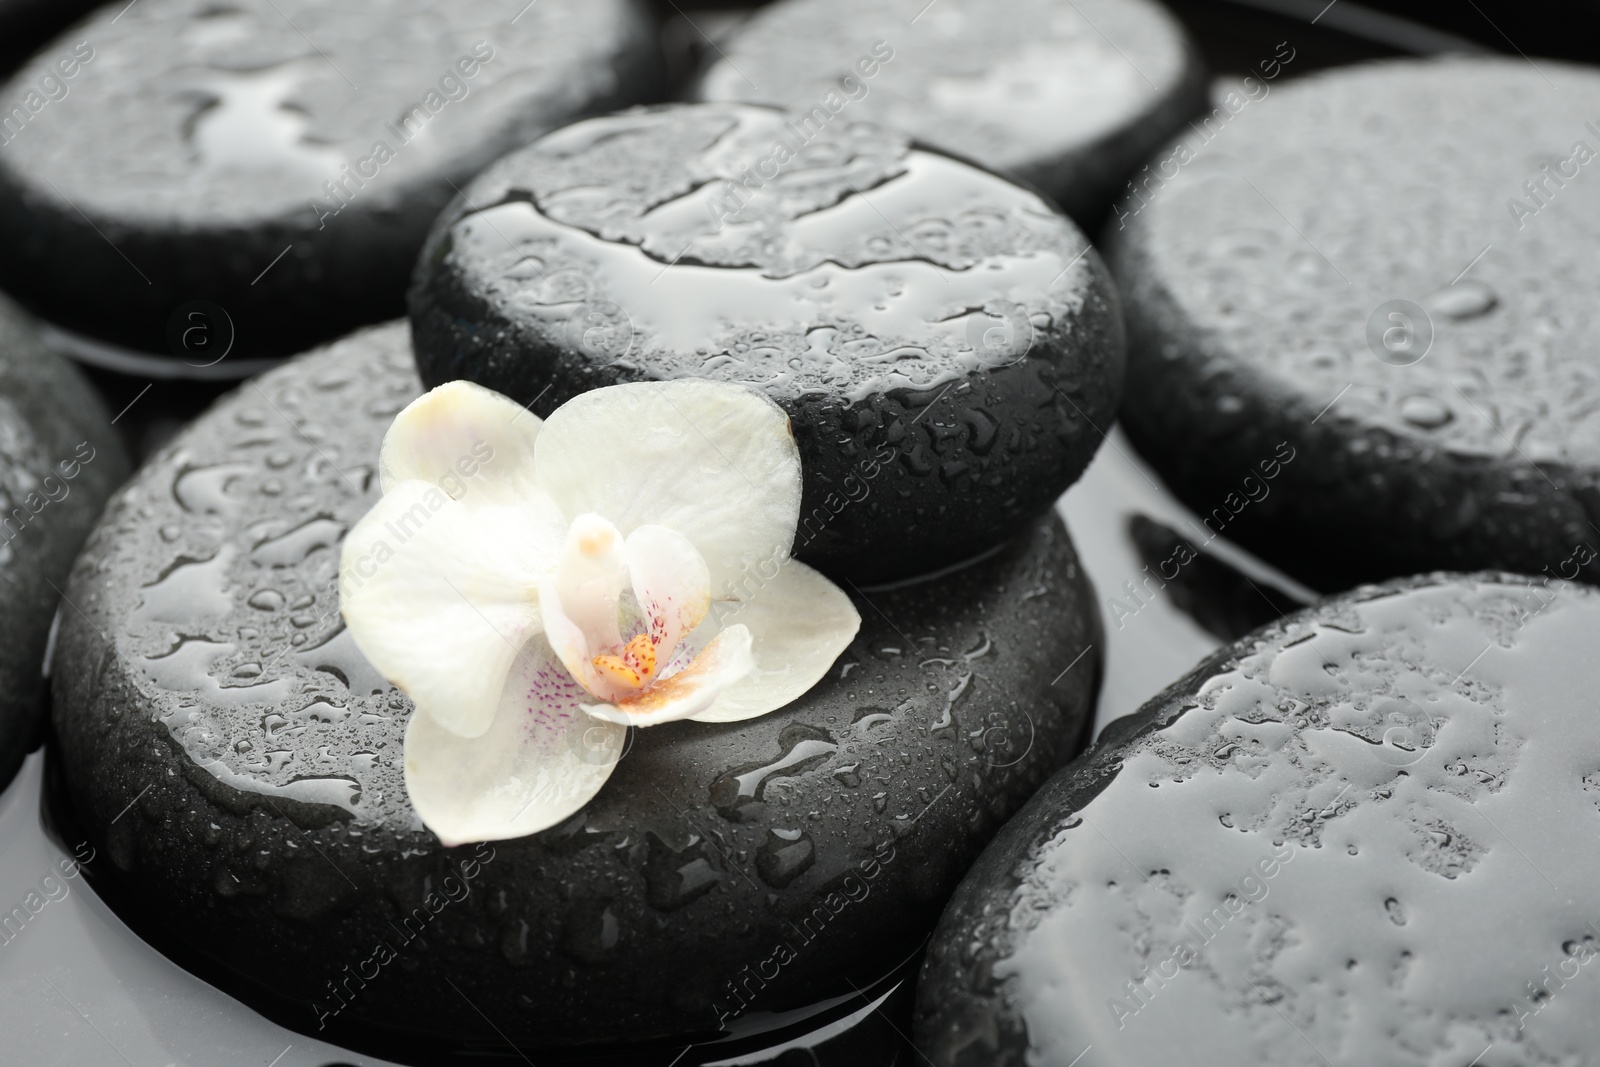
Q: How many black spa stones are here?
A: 7